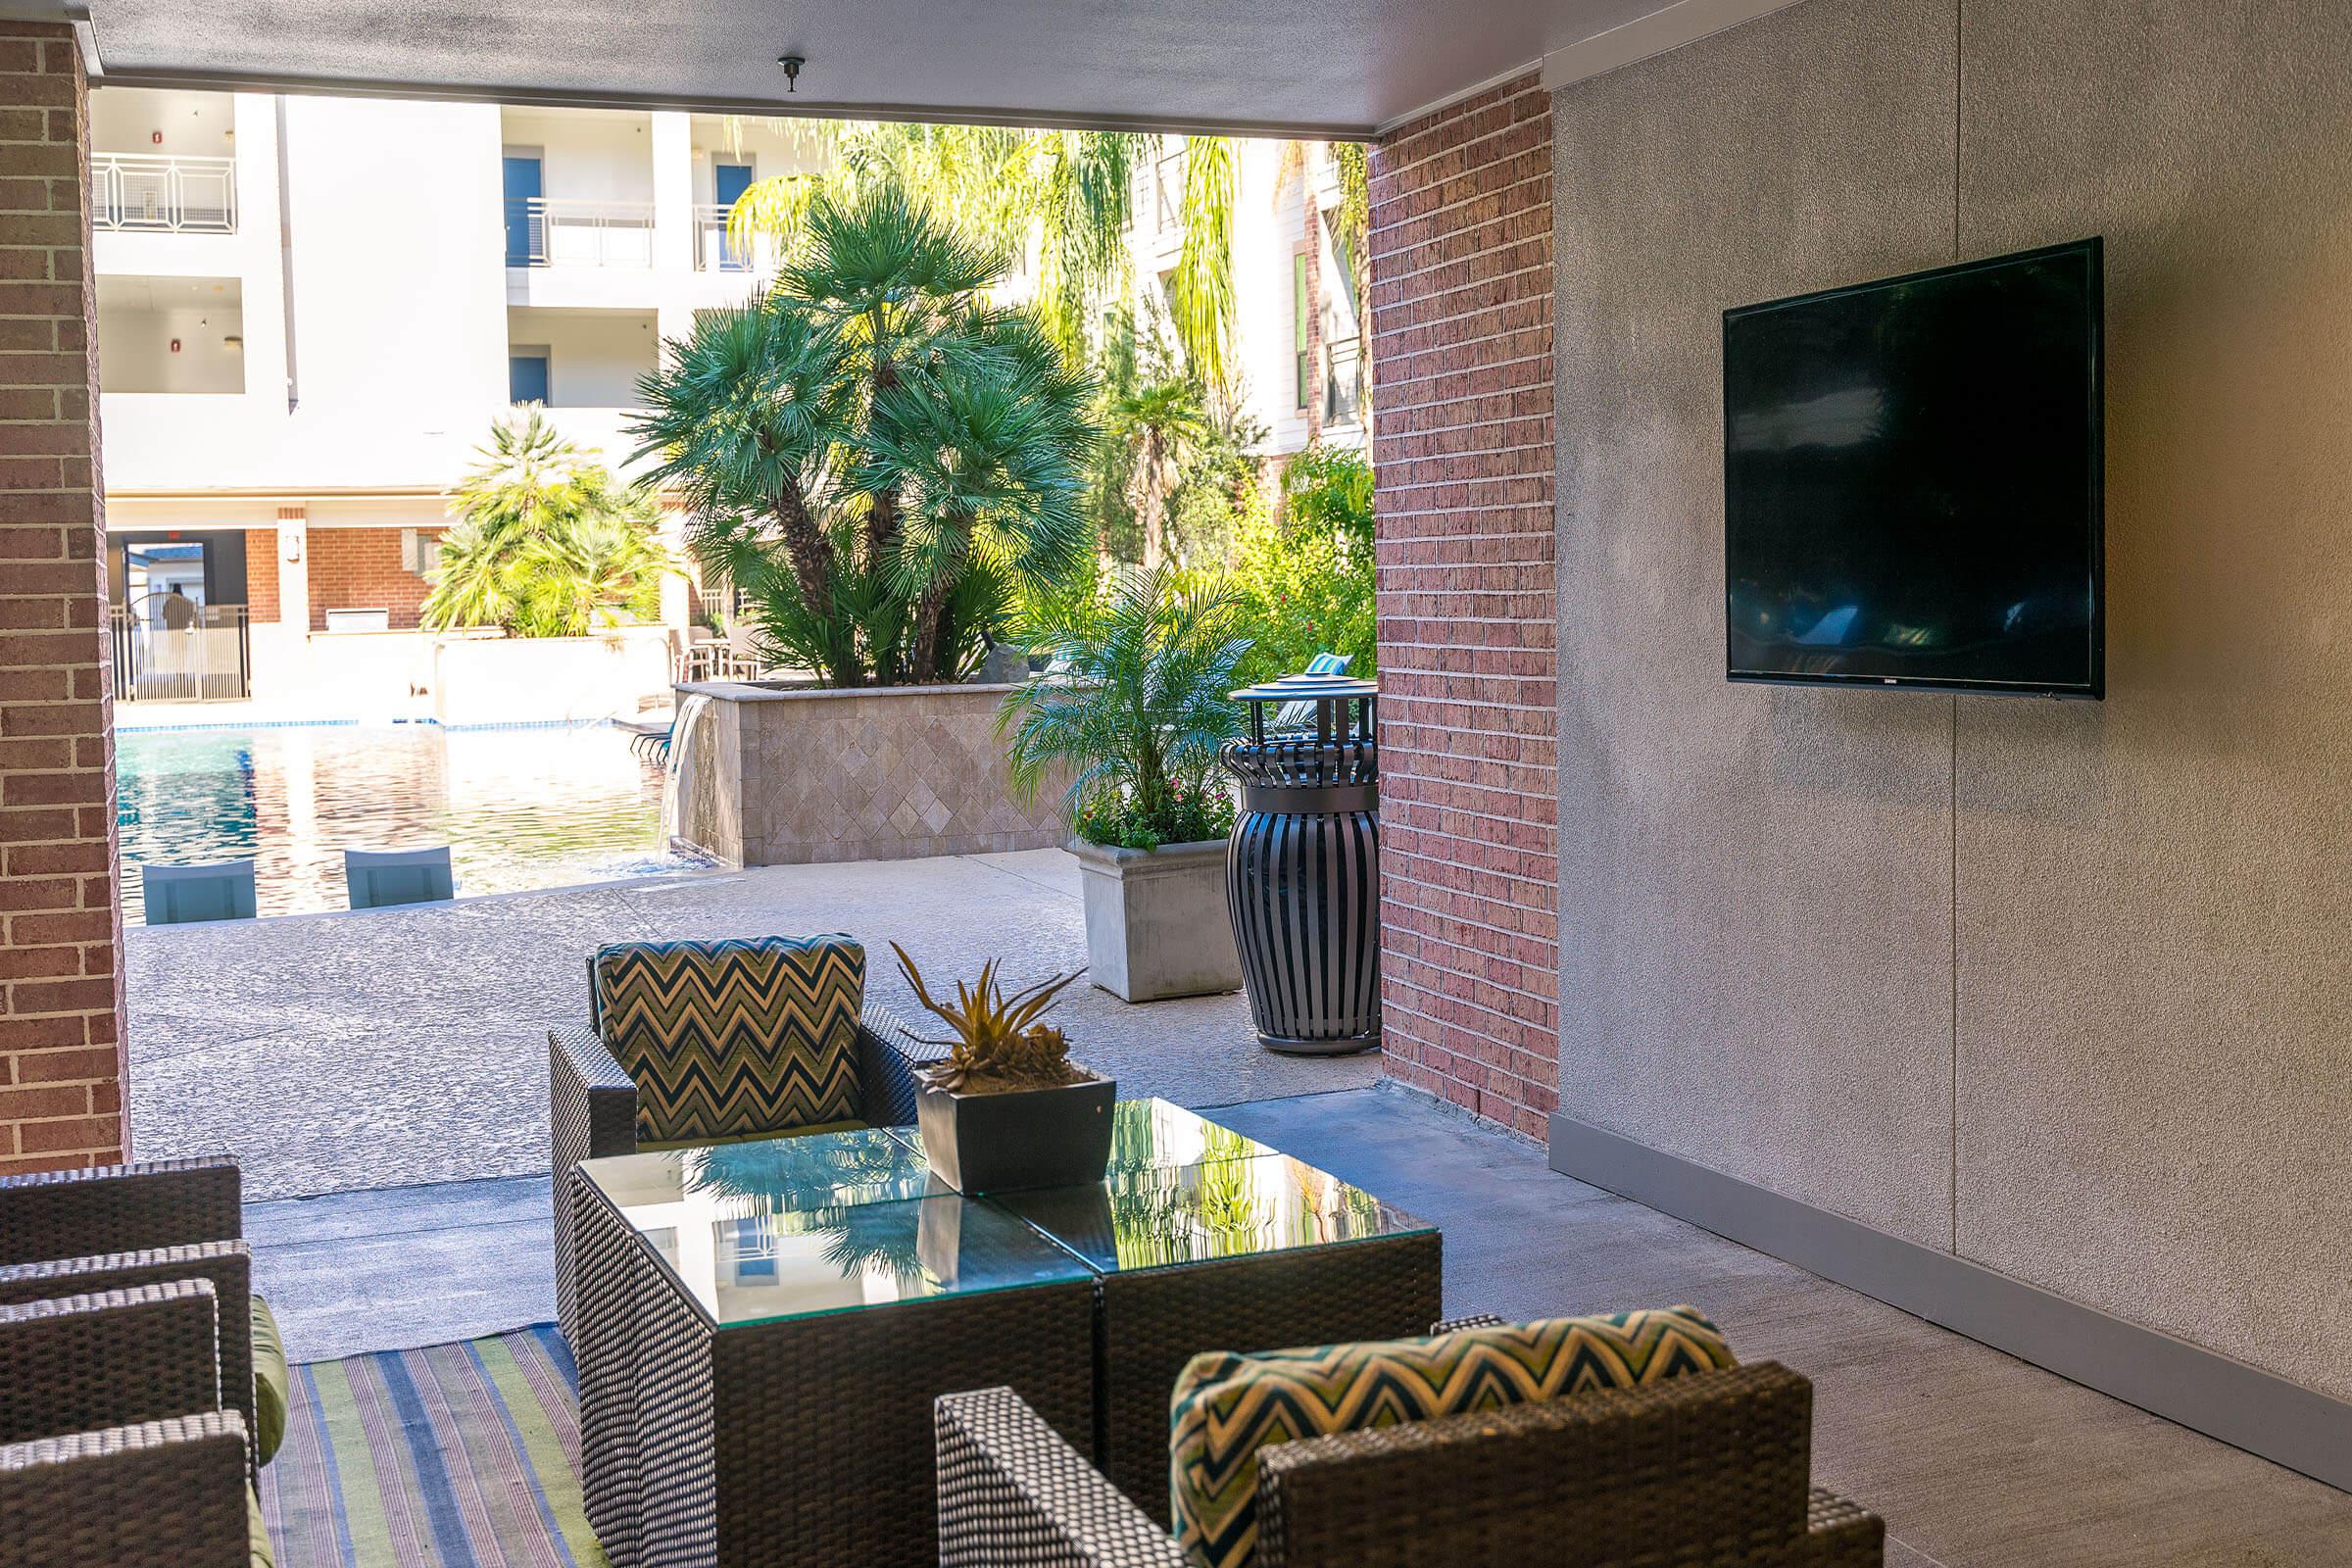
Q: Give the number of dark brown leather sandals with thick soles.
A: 0